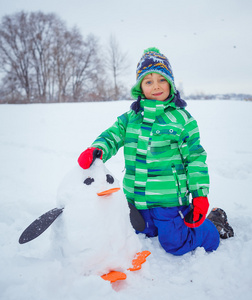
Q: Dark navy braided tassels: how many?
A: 2